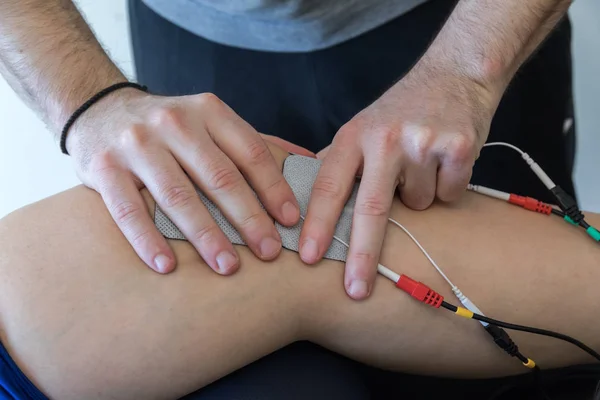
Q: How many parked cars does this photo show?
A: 0